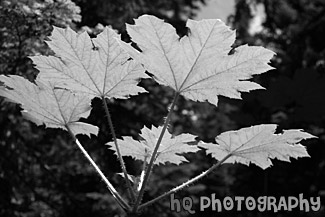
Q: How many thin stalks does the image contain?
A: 5